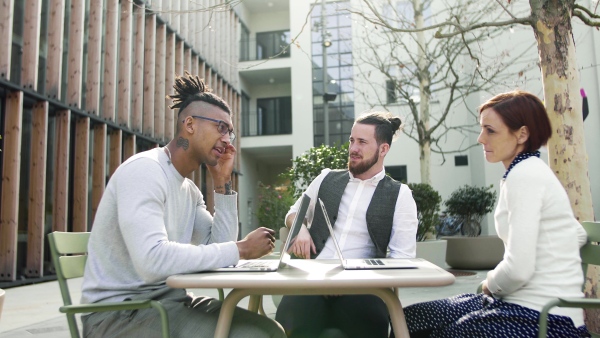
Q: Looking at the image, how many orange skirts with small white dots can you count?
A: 0